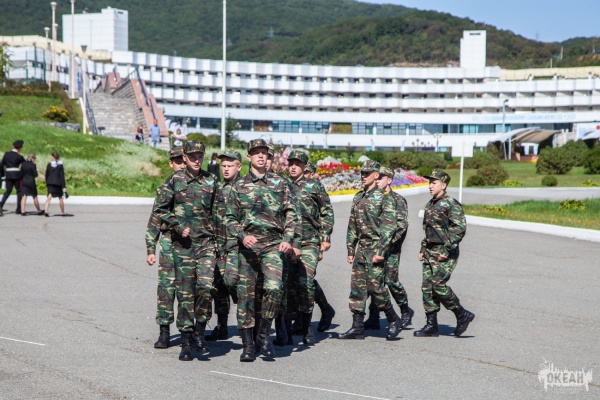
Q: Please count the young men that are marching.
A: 10